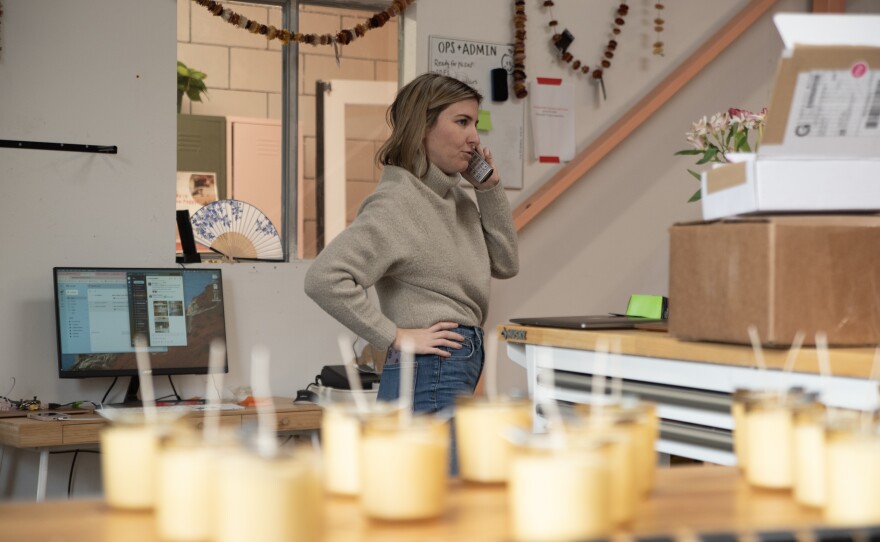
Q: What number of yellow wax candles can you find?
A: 13